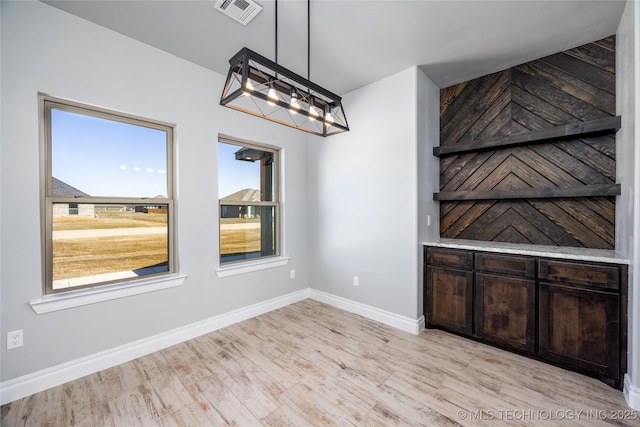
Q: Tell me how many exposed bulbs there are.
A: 5